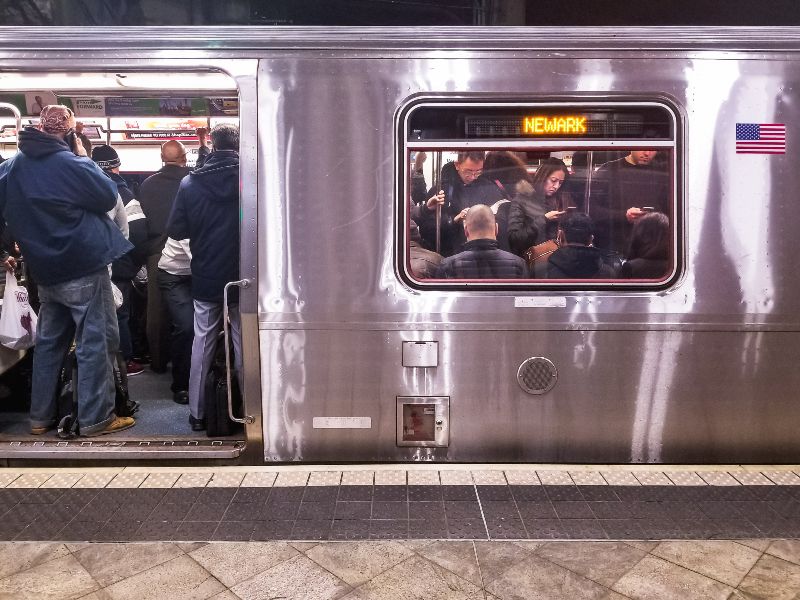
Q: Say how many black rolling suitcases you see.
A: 1